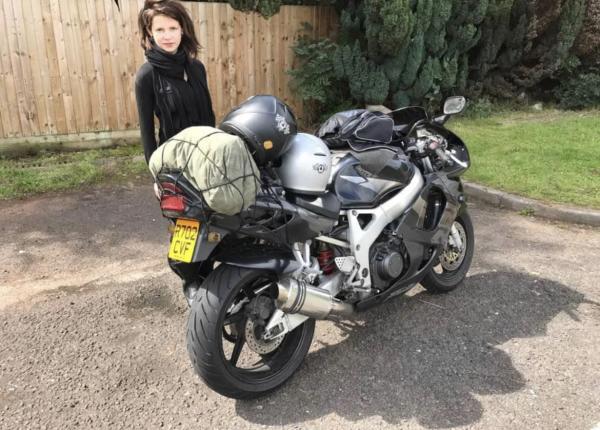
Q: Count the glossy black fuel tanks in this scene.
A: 1